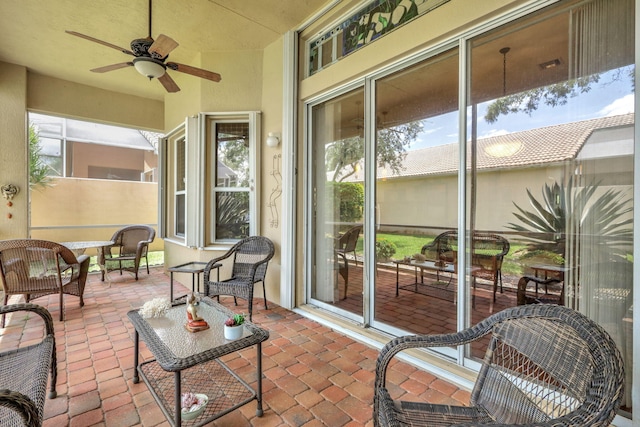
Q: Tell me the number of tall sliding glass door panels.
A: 3